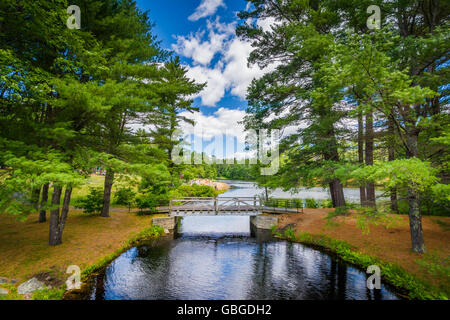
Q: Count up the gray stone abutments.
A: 2